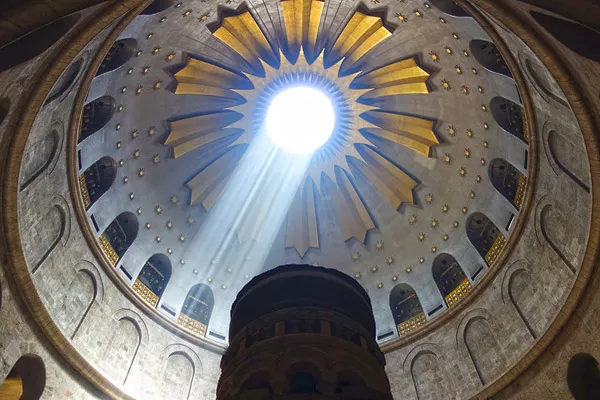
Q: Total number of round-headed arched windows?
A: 14